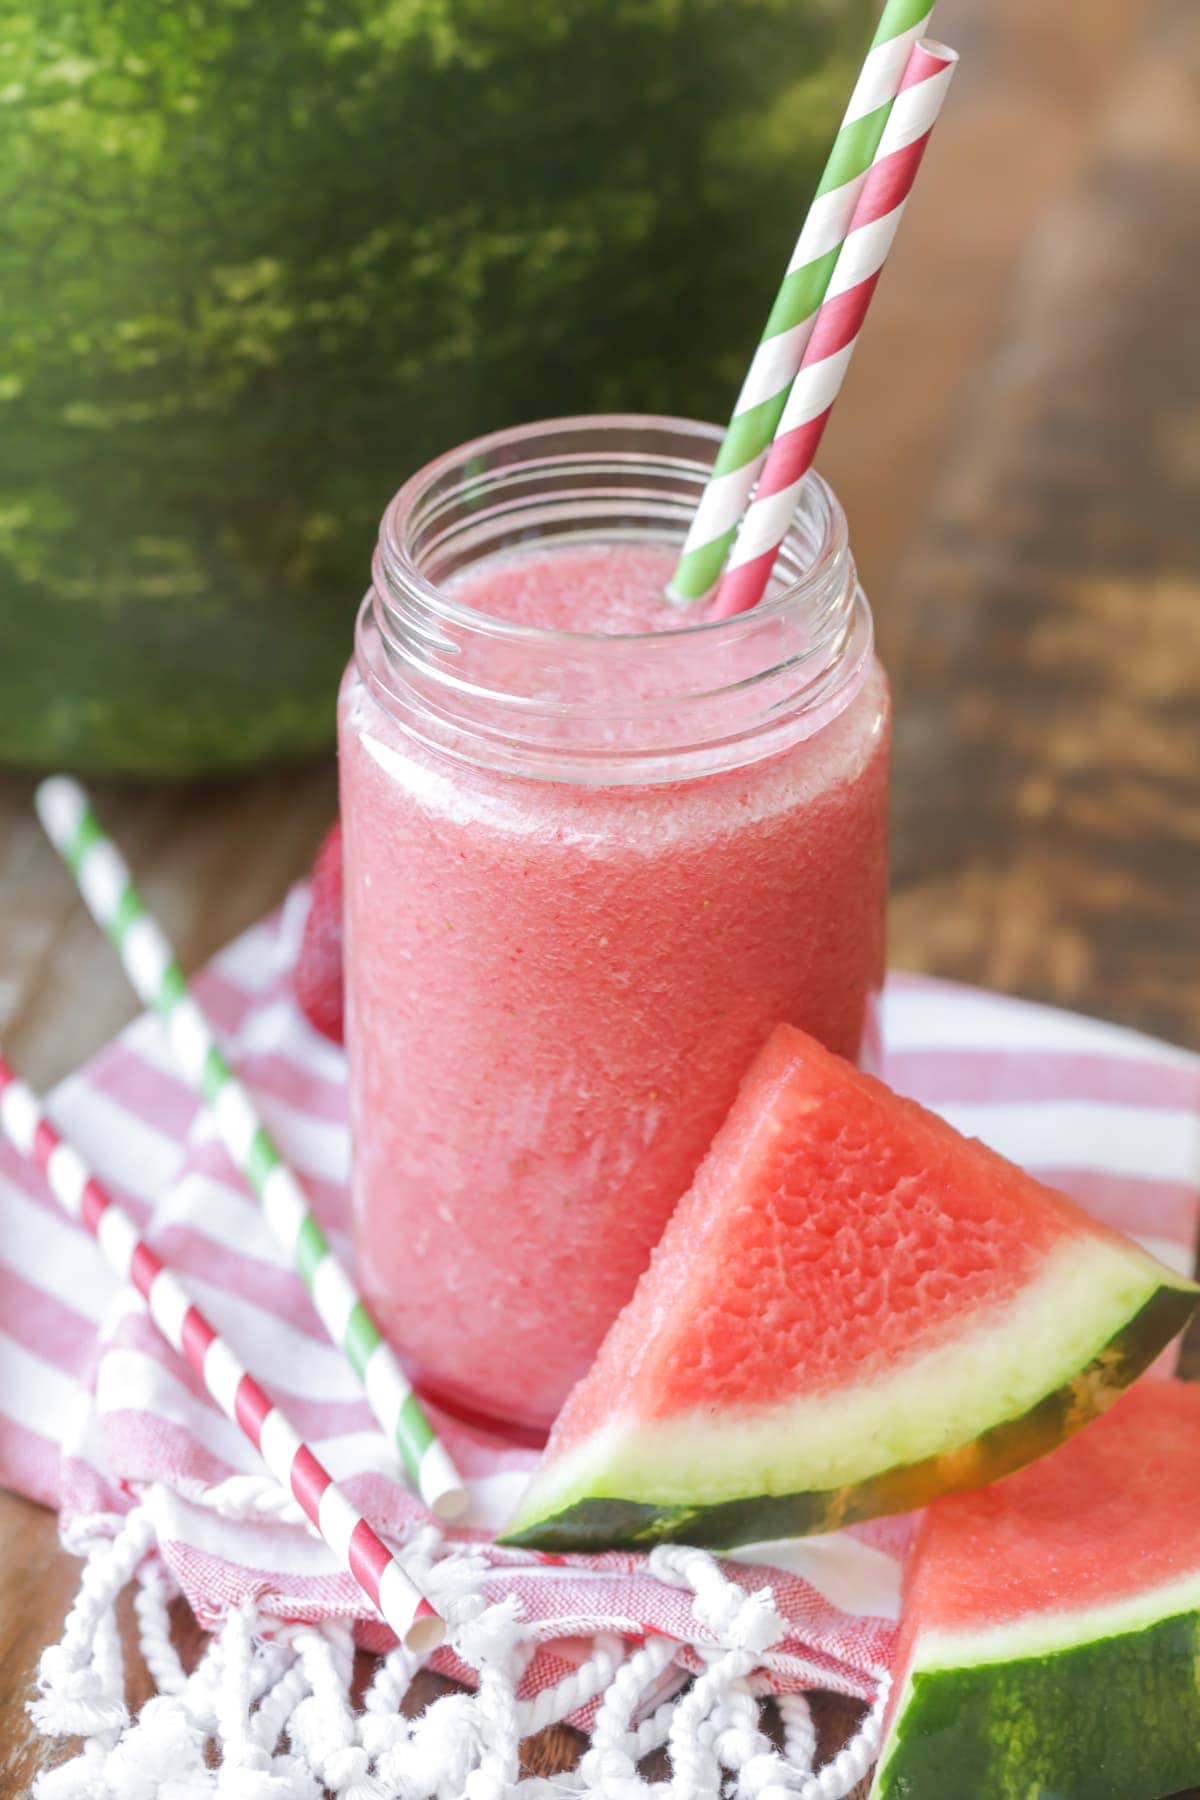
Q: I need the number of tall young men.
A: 0